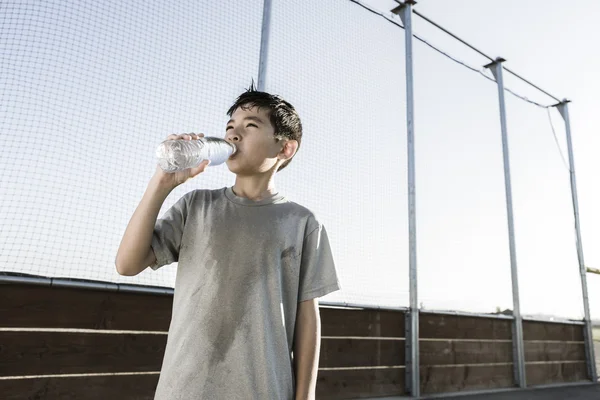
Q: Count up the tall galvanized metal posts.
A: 4